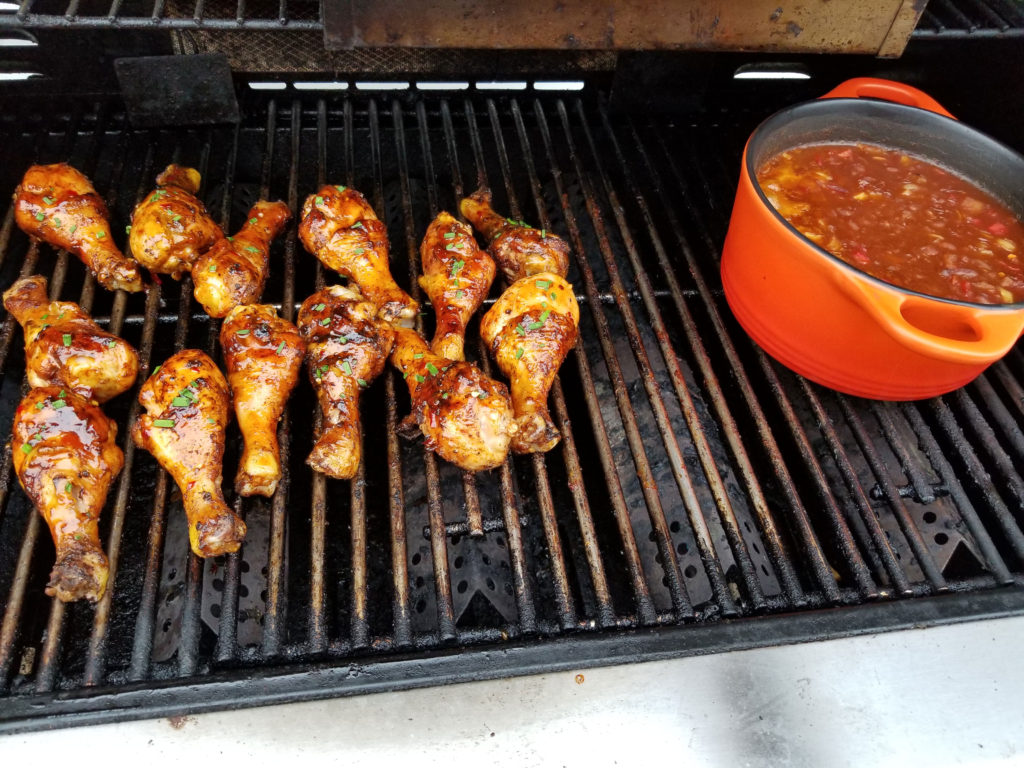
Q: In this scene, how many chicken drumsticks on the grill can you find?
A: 13